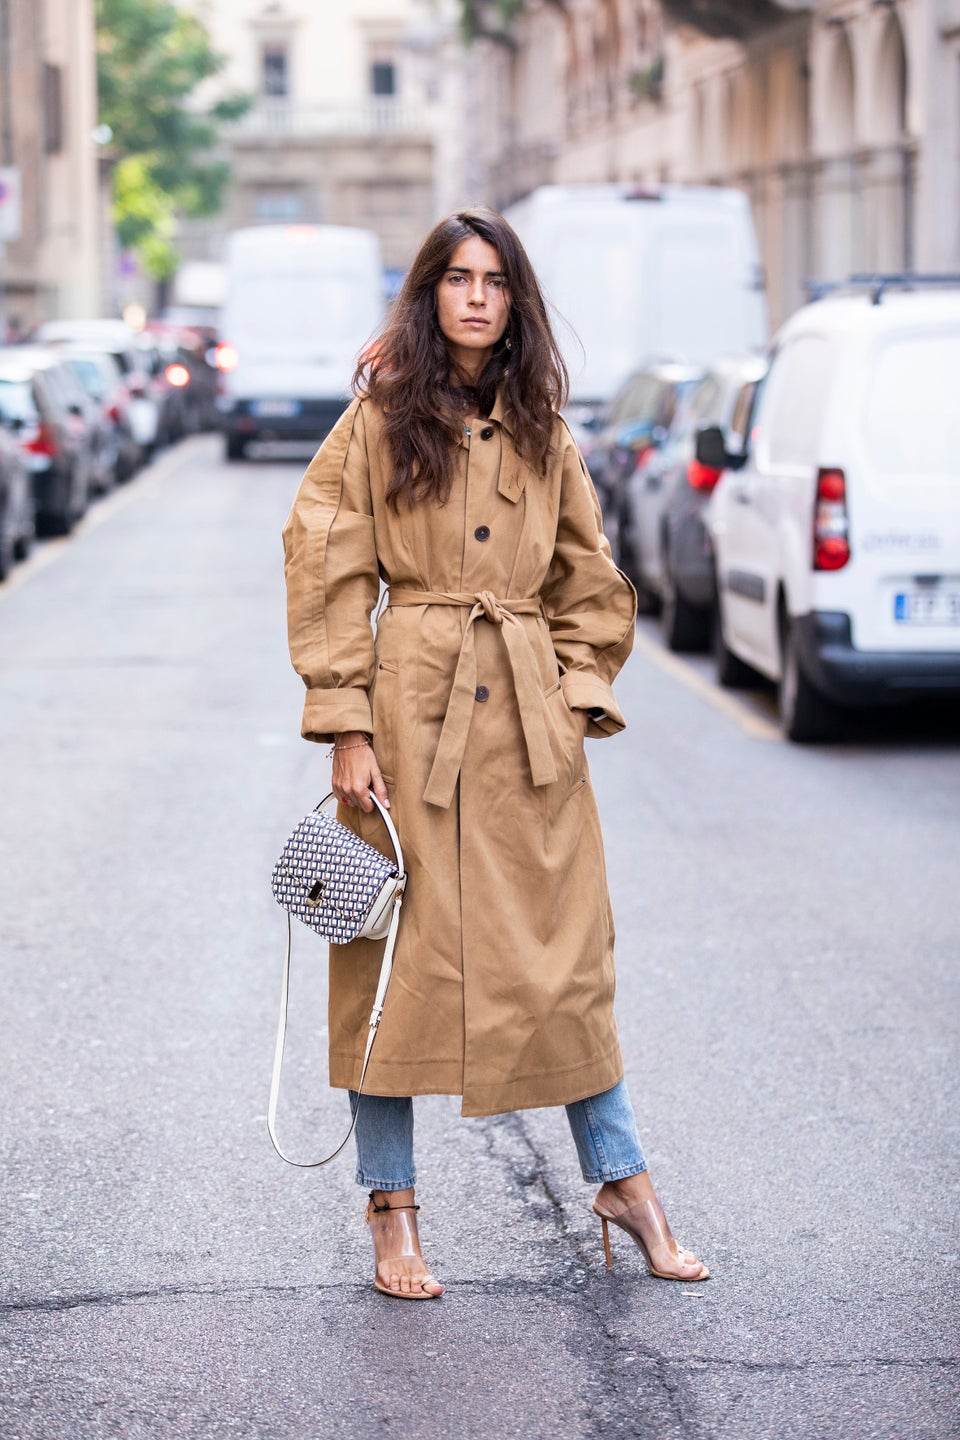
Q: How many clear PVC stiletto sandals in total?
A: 2